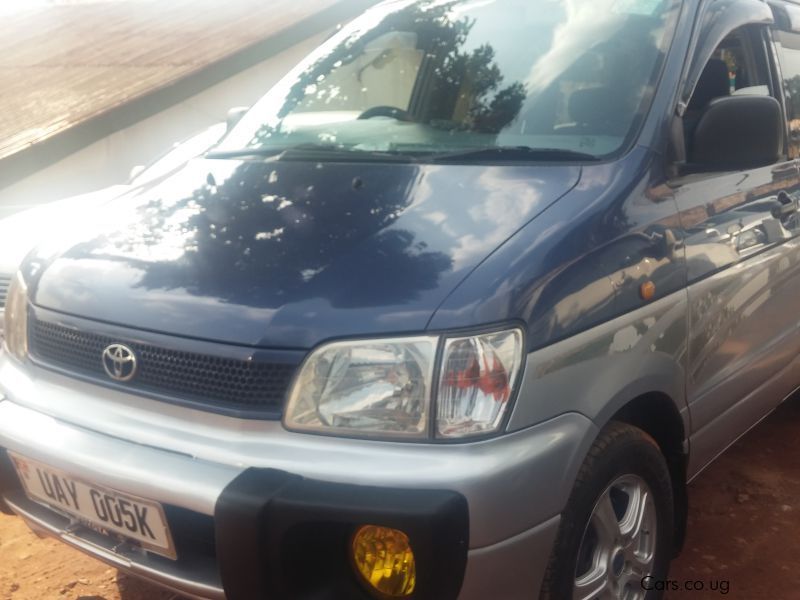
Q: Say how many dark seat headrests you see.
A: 2